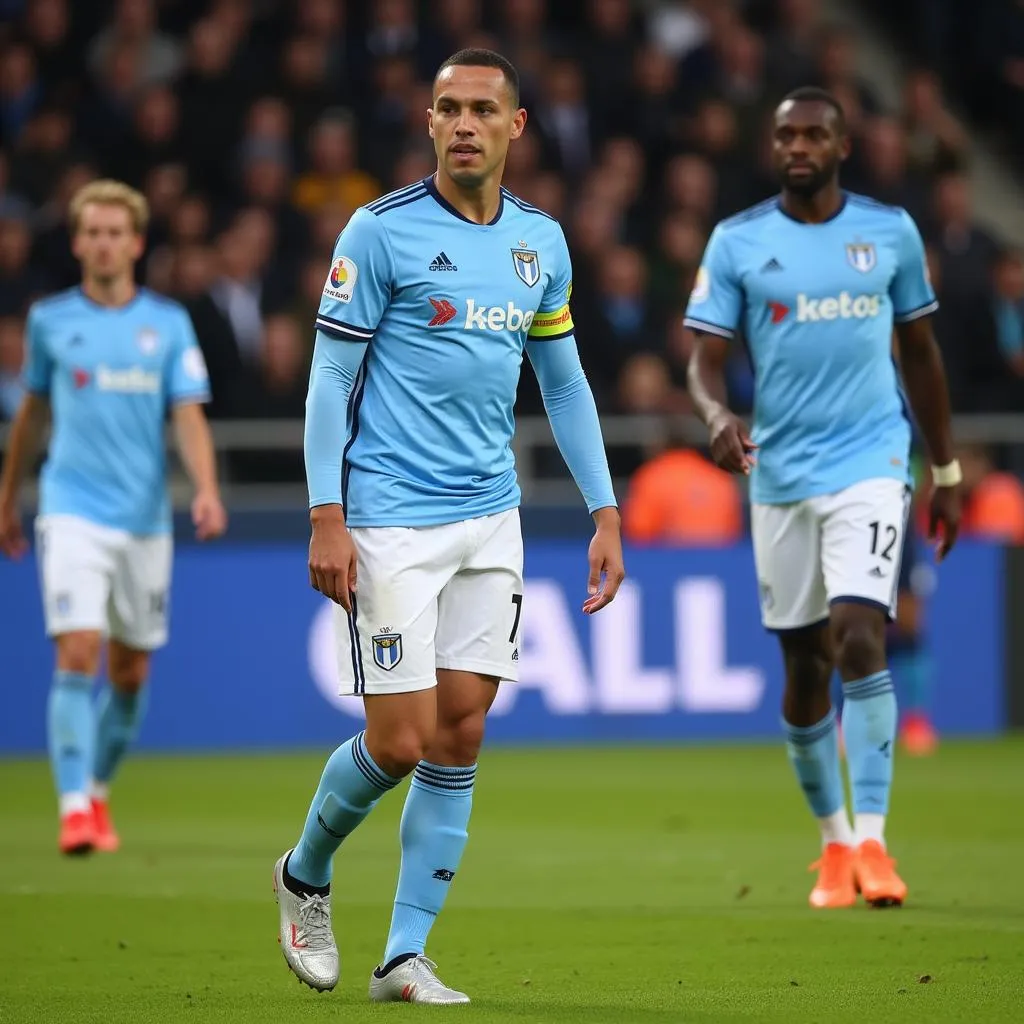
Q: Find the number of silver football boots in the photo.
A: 2